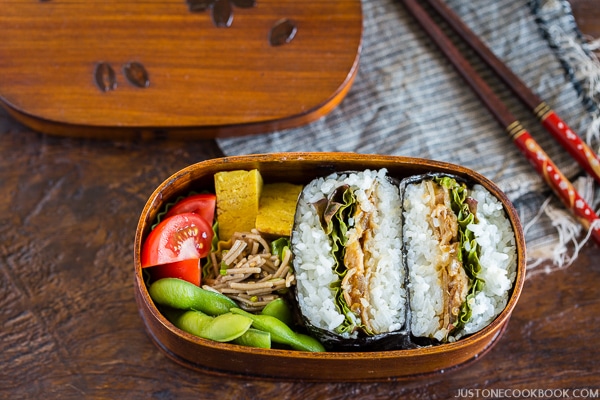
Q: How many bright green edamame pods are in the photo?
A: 5